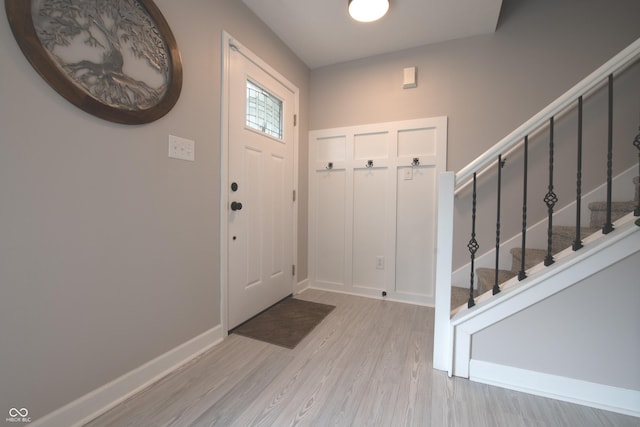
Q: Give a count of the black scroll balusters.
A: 3